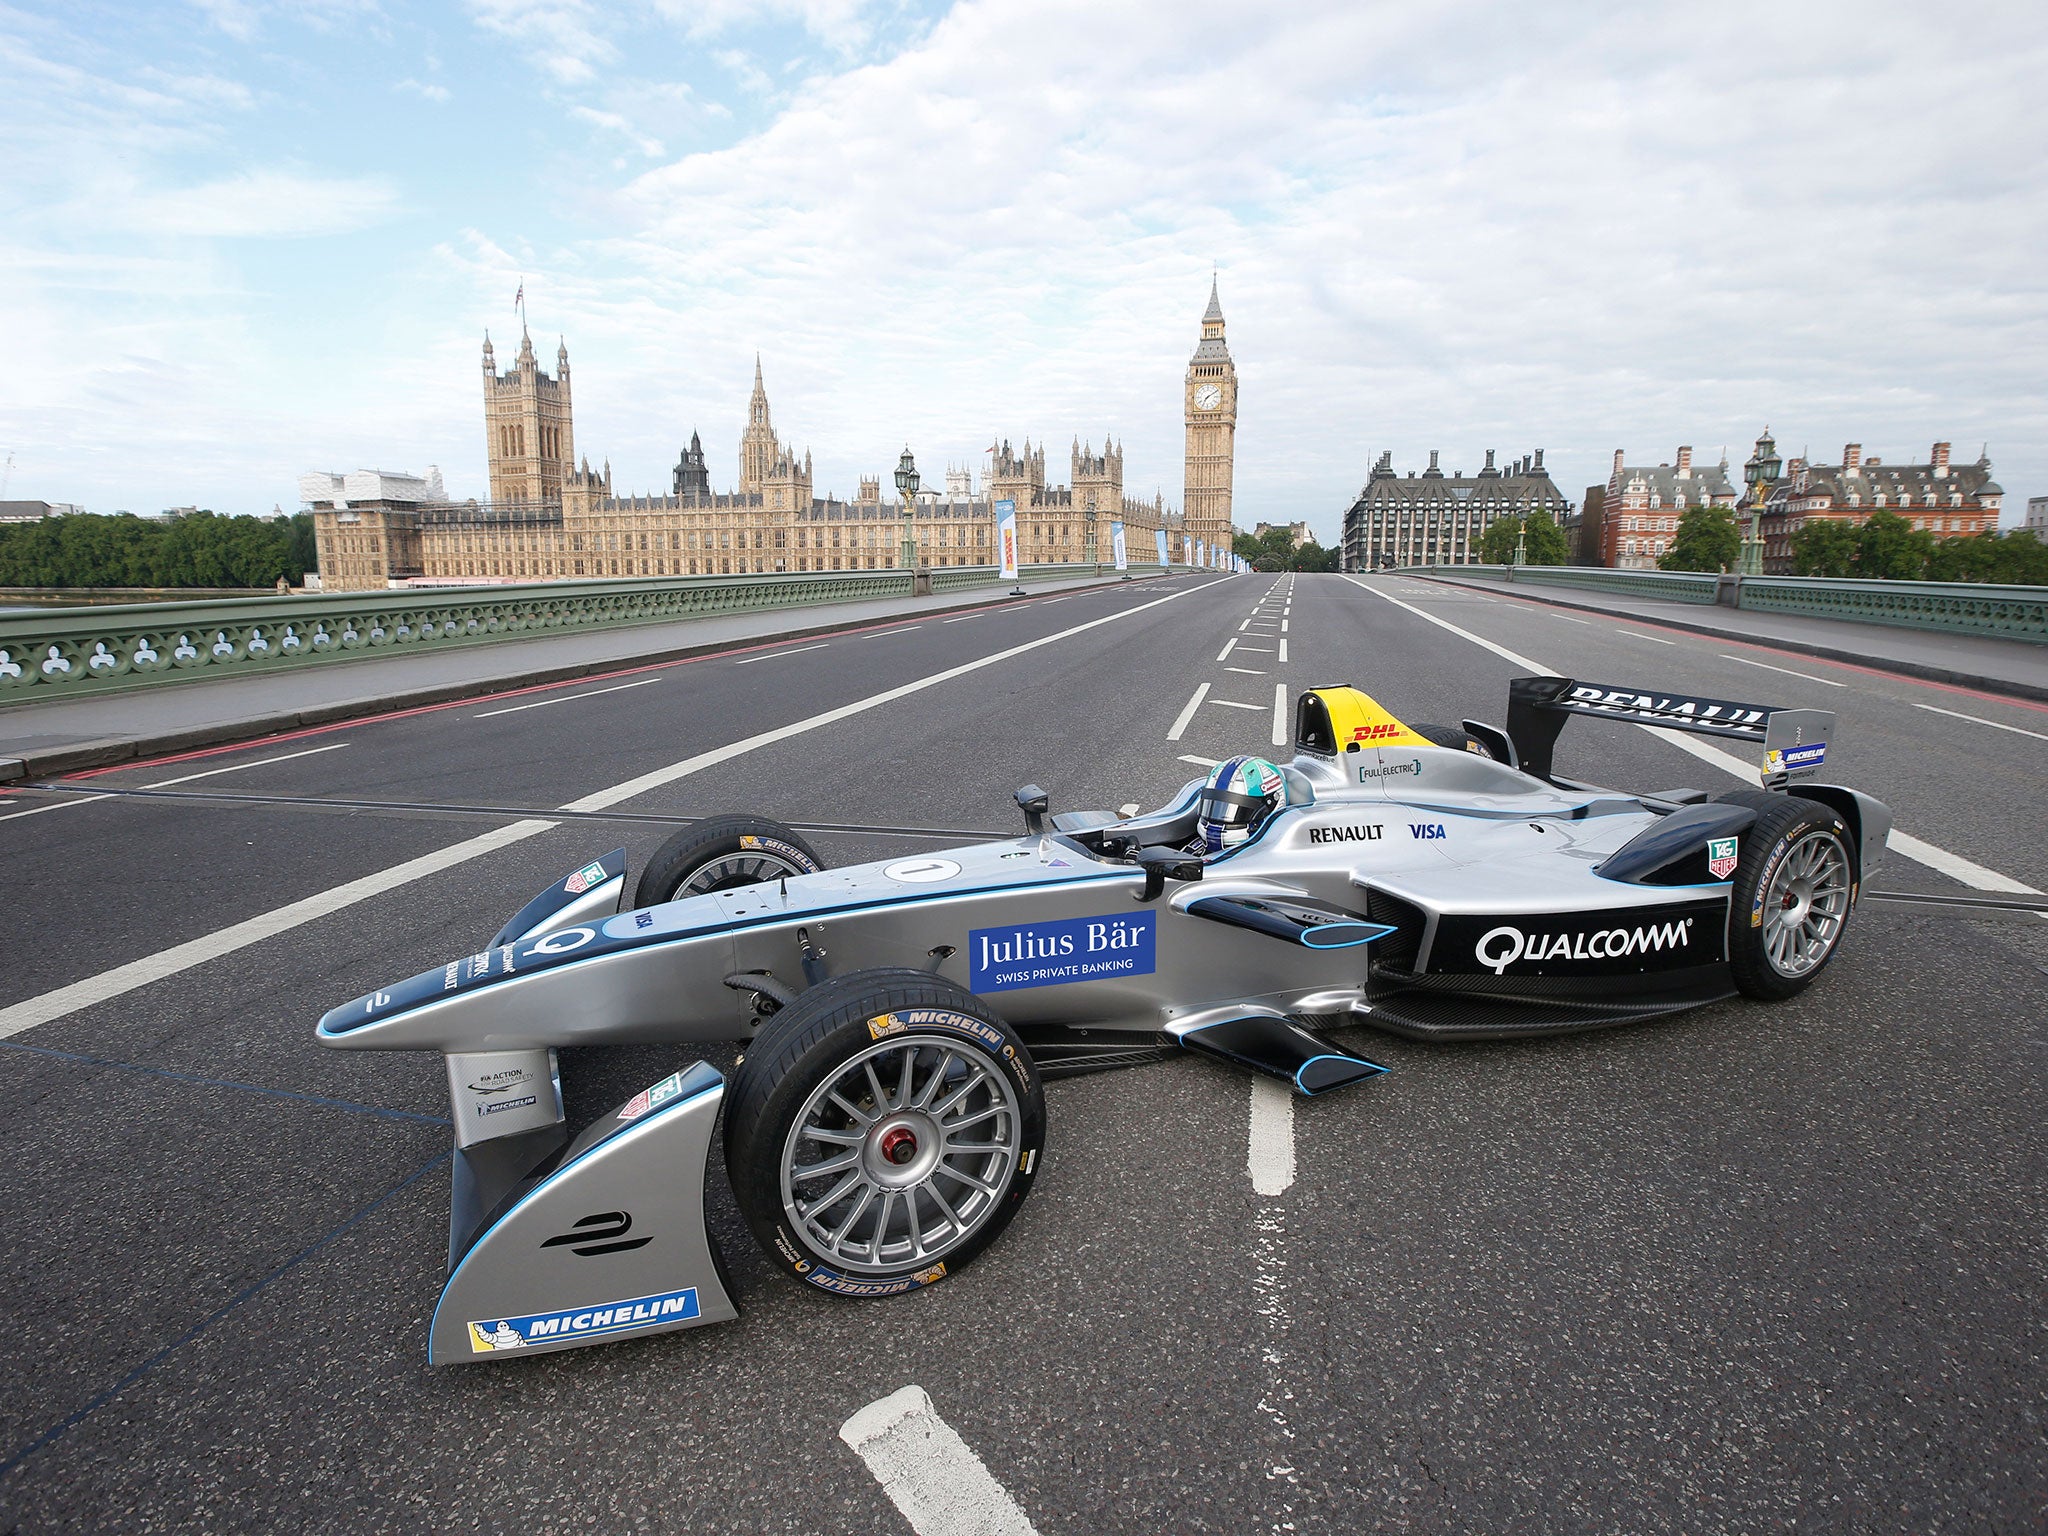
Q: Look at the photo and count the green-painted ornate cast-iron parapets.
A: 2